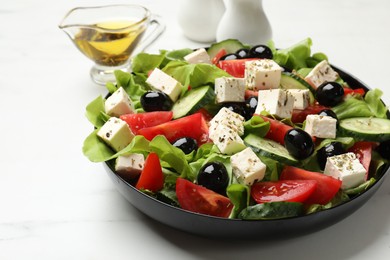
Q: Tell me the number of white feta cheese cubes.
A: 15